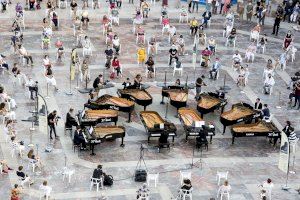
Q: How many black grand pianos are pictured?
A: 10